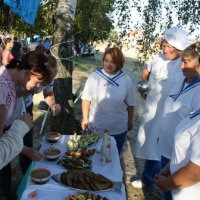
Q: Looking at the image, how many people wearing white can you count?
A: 4